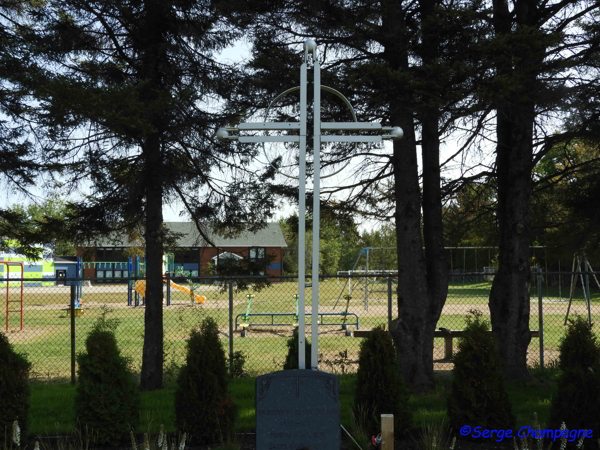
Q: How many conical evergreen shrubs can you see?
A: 7